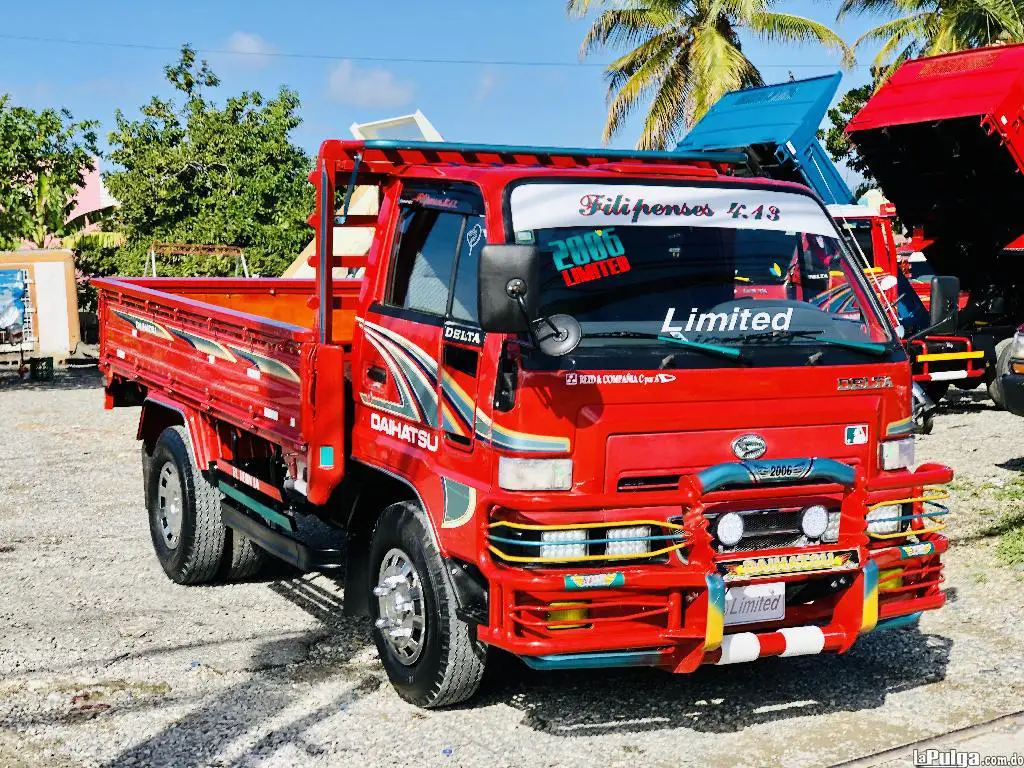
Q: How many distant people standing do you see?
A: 0